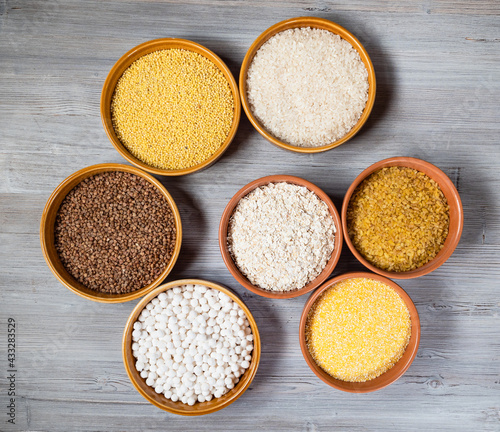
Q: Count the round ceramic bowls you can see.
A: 7